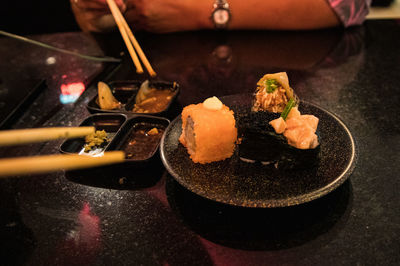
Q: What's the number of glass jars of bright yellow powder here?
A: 0